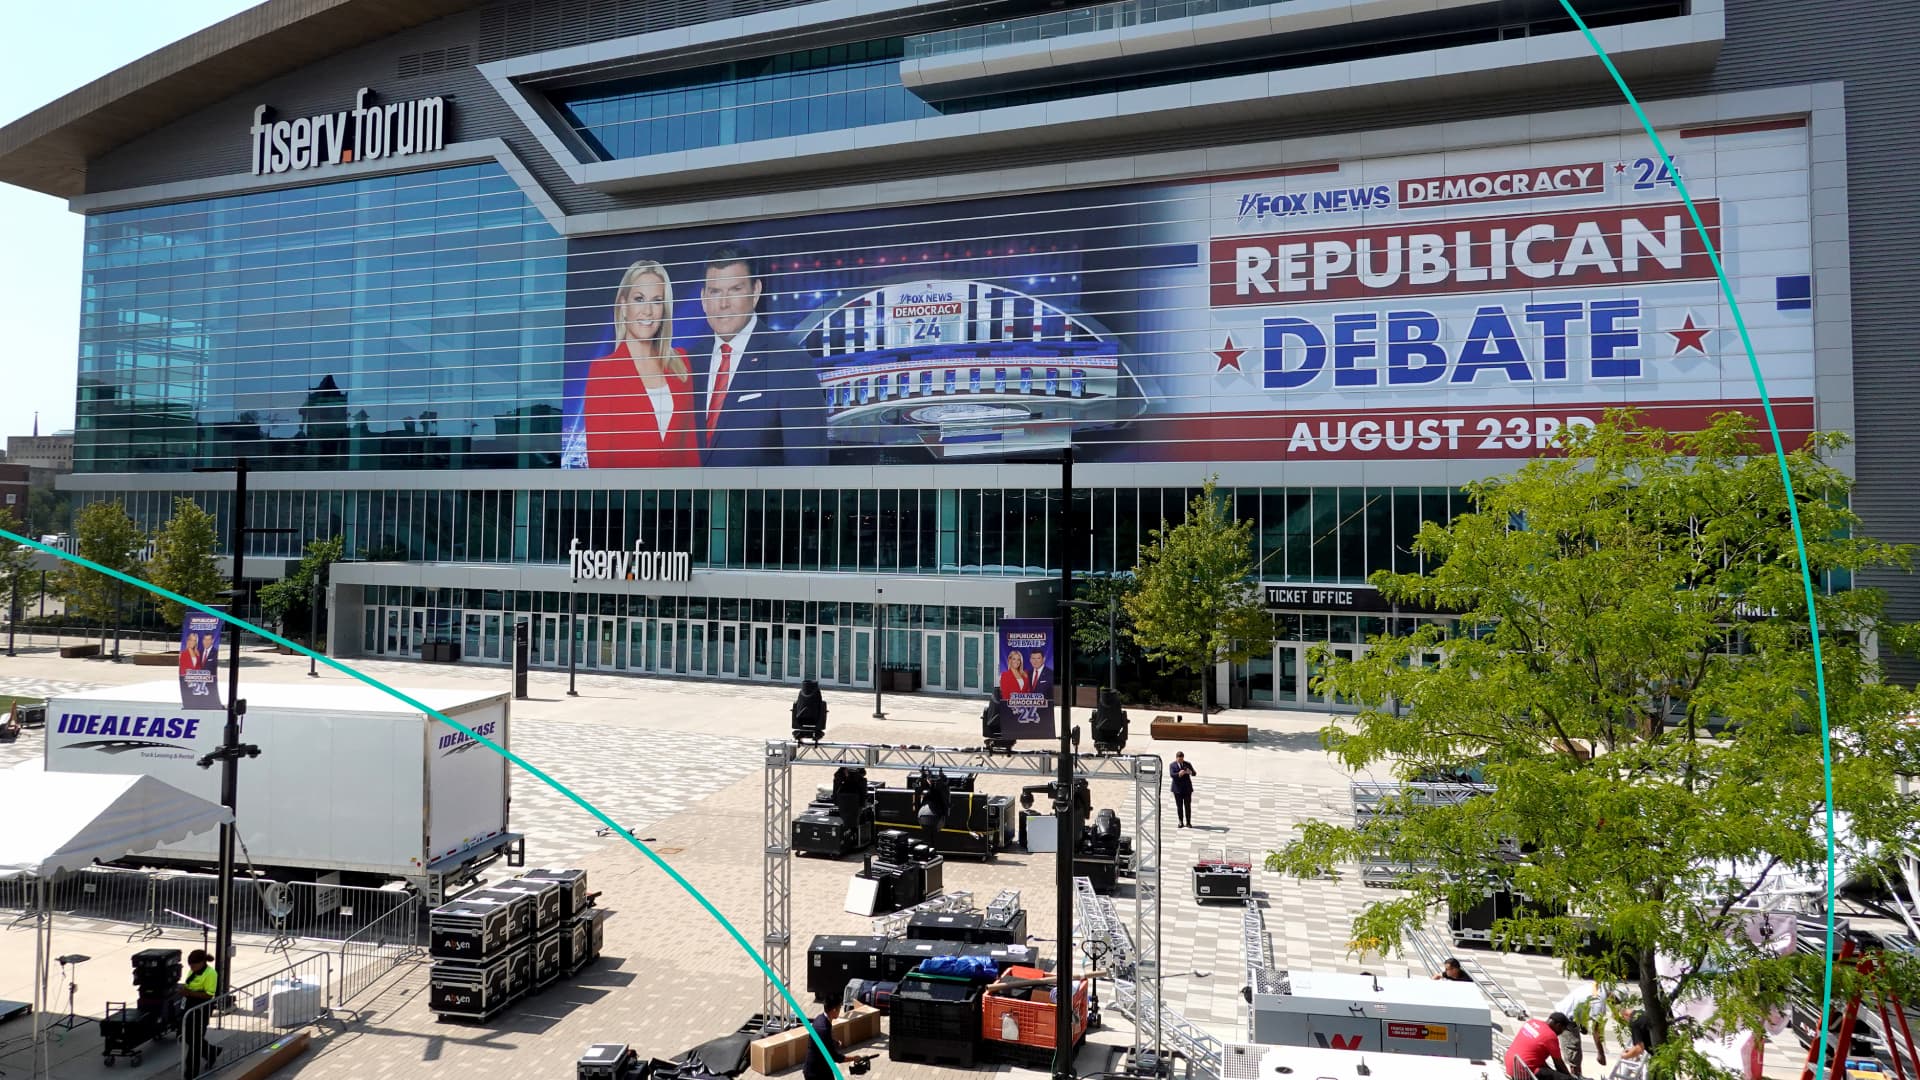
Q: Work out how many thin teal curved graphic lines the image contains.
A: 2